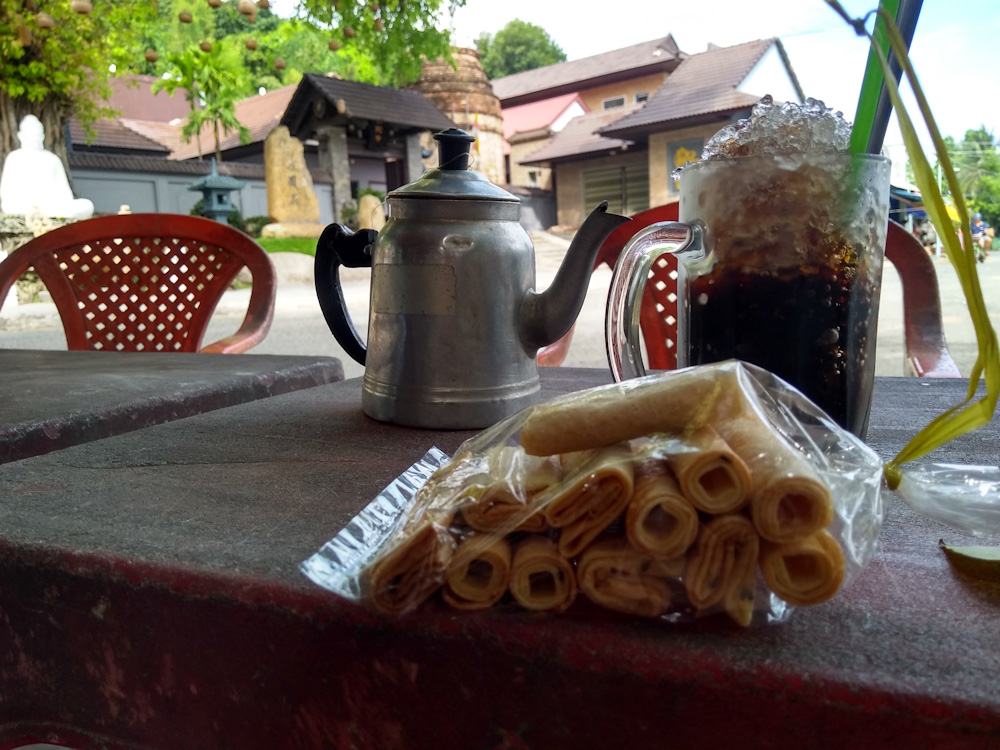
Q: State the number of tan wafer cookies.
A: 12